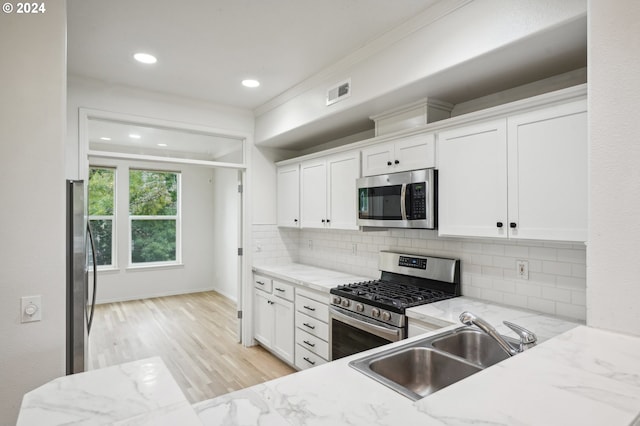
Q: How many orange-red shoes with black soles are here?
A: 0